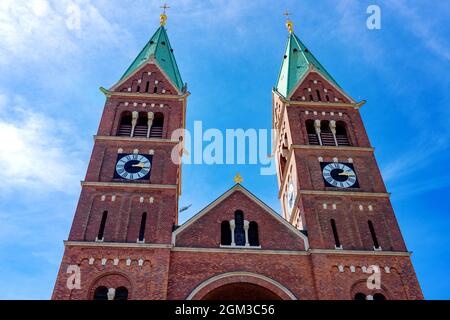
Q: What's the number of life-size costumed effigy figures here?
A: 0